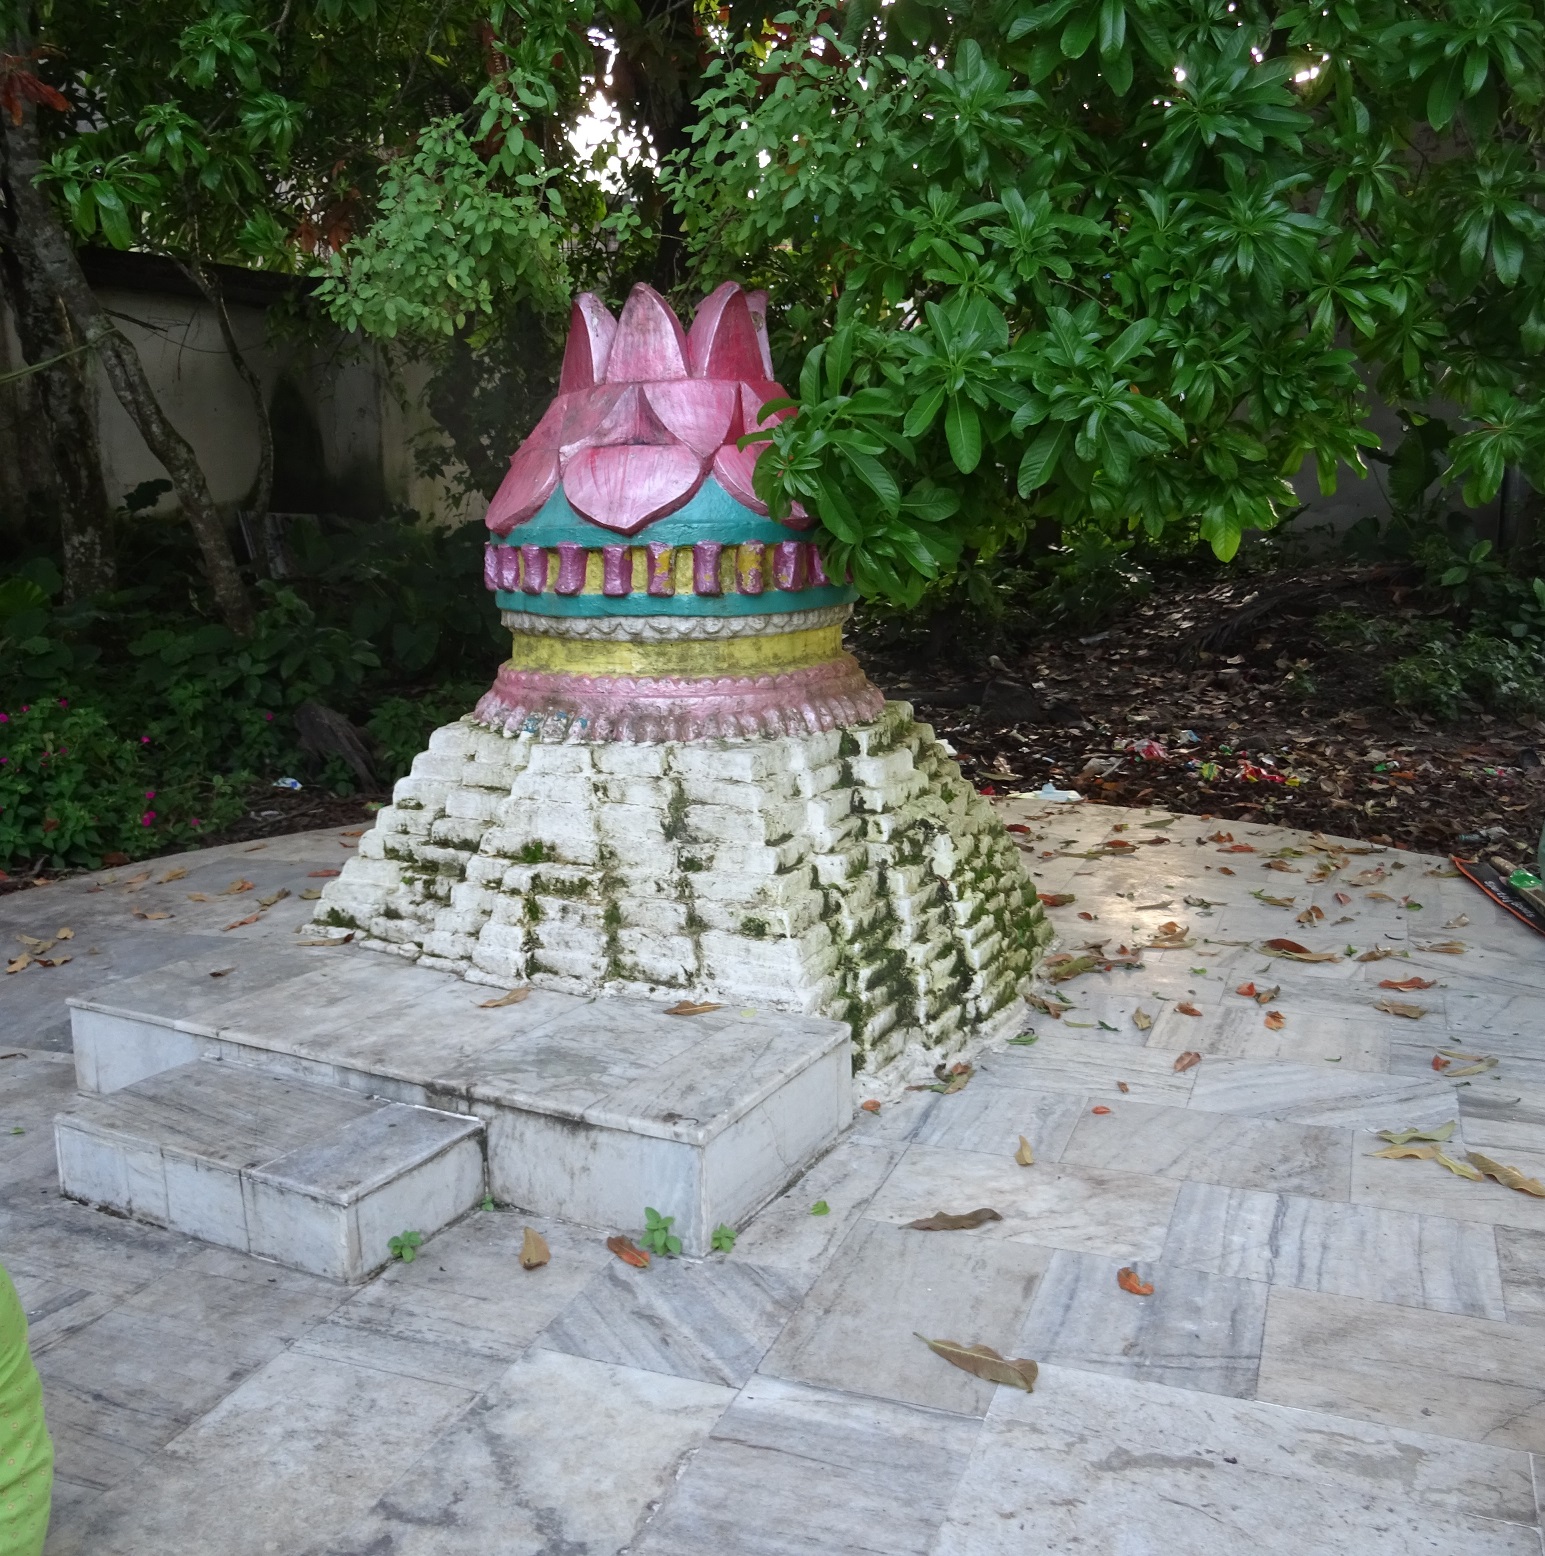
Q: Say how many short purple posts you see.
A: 11